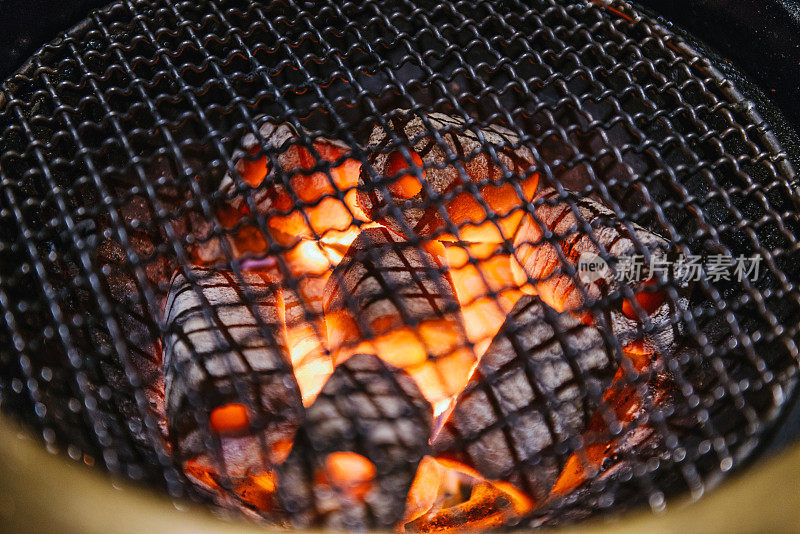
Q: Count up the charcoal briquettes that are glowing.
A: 7